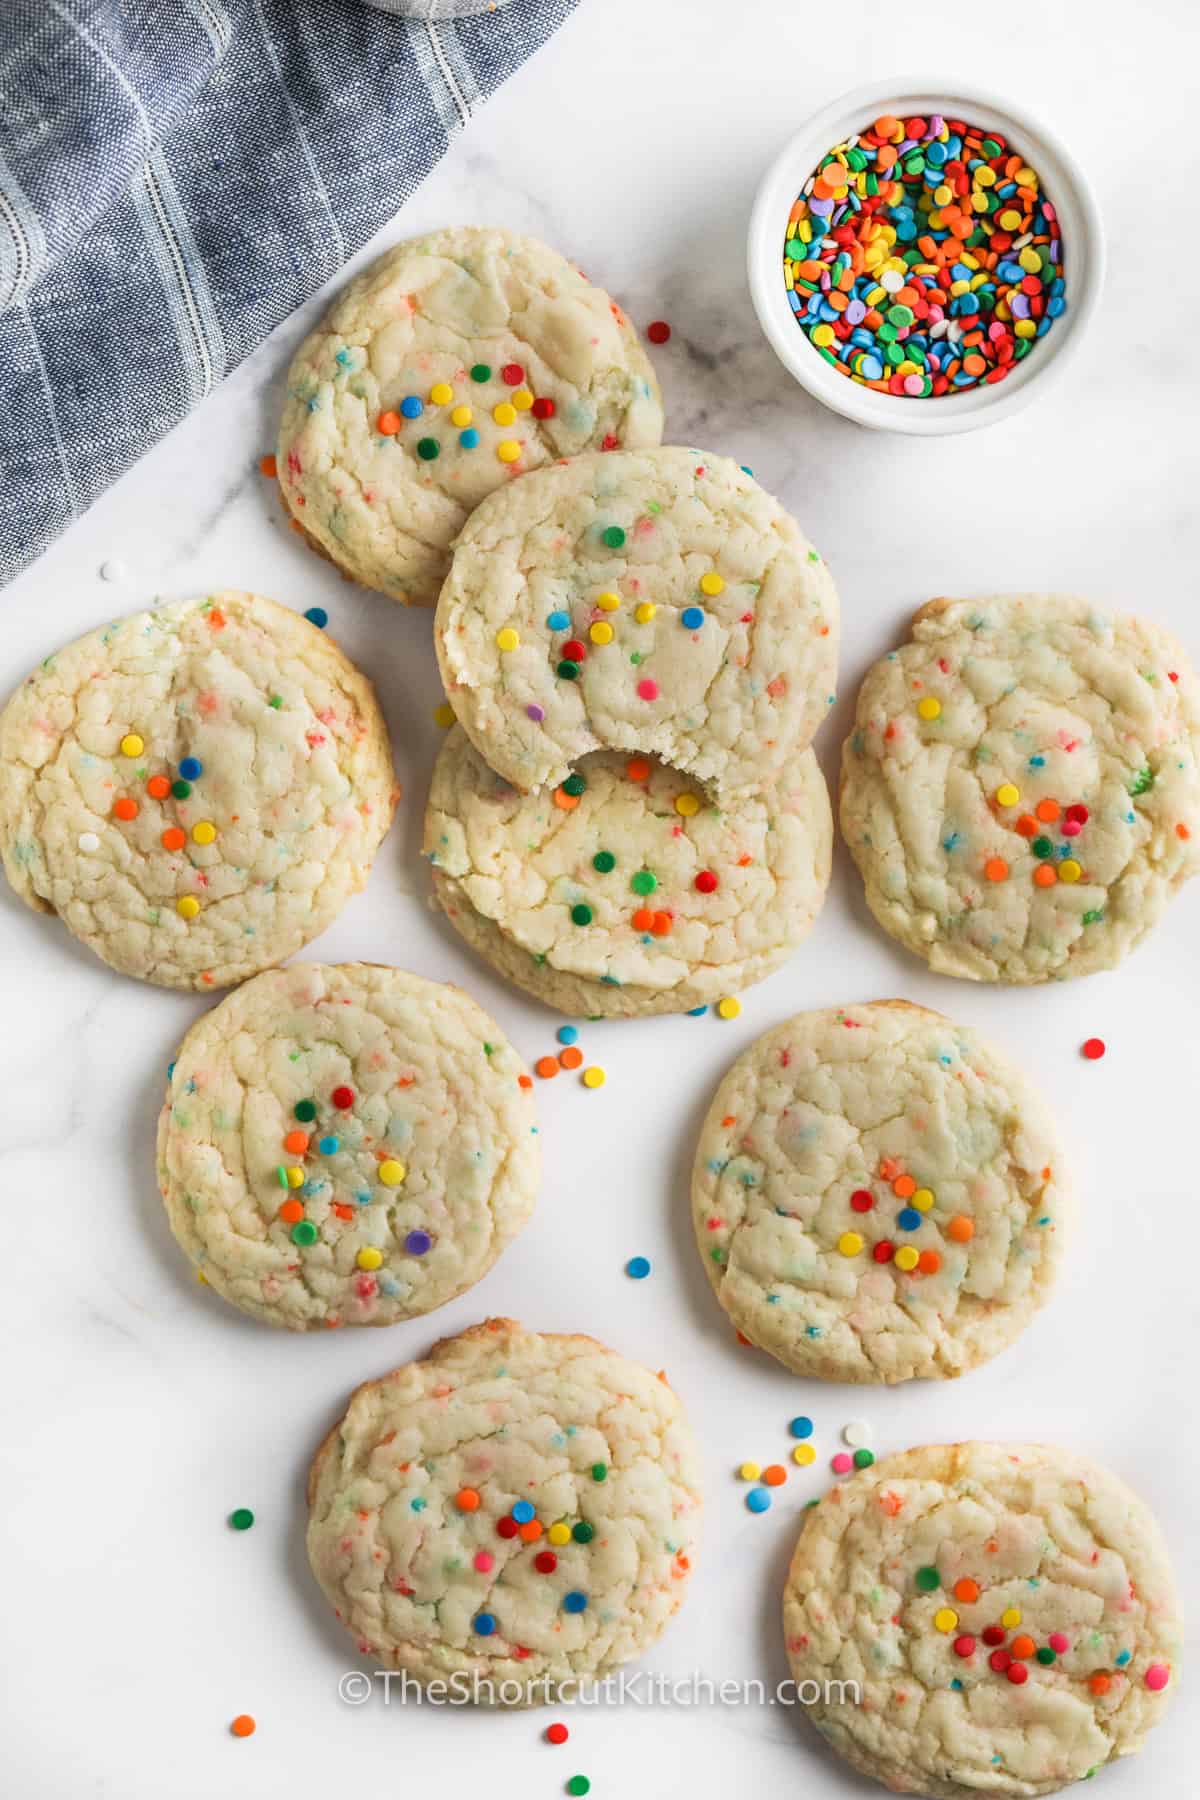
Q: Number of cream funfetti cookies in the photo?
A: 9